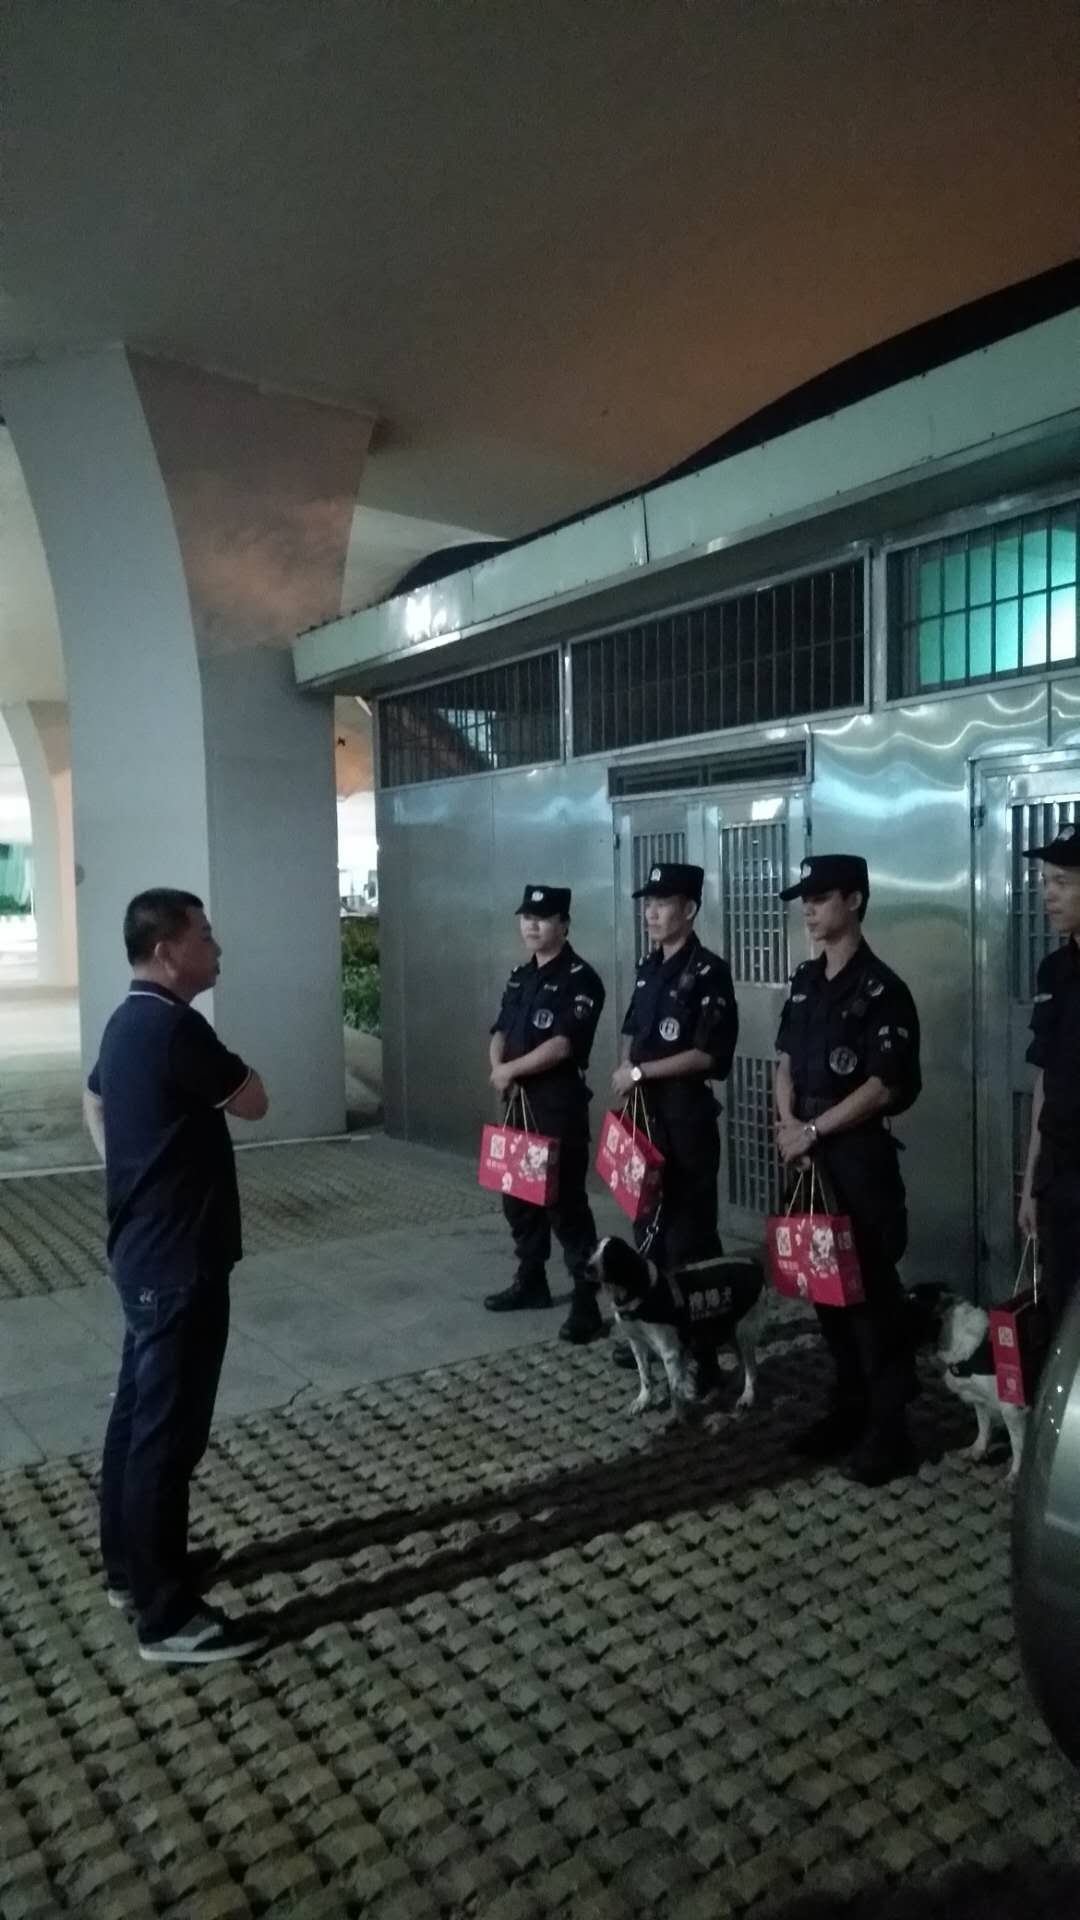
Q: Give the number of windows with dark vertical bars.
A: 3